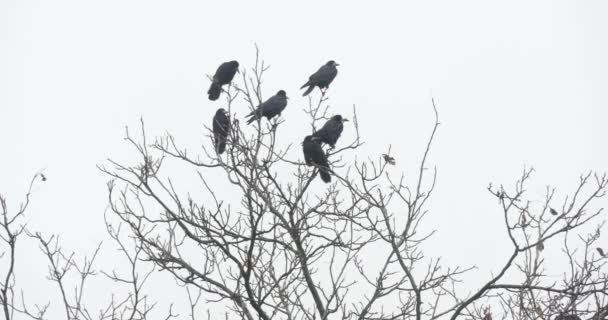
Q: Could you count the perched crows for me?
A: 6